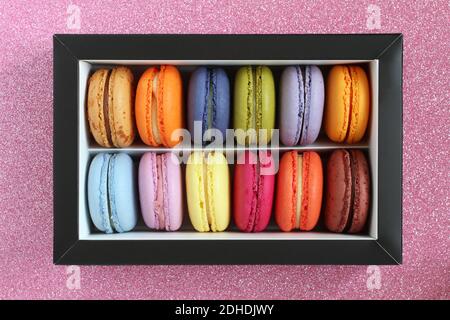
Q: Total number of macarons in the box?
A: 12